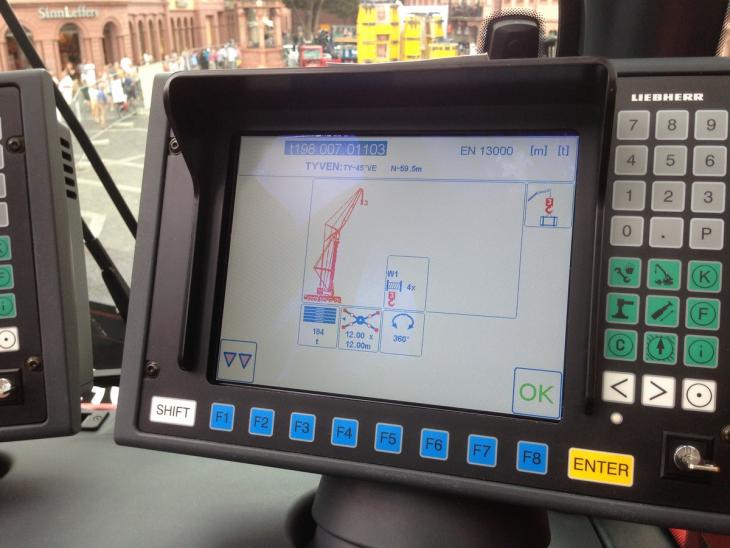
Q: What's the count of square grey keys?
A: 12